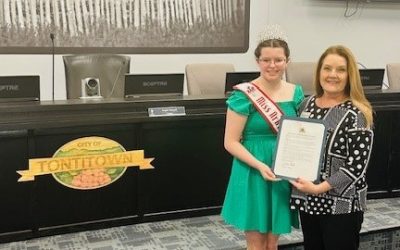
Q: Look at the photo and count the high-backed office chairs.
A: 4